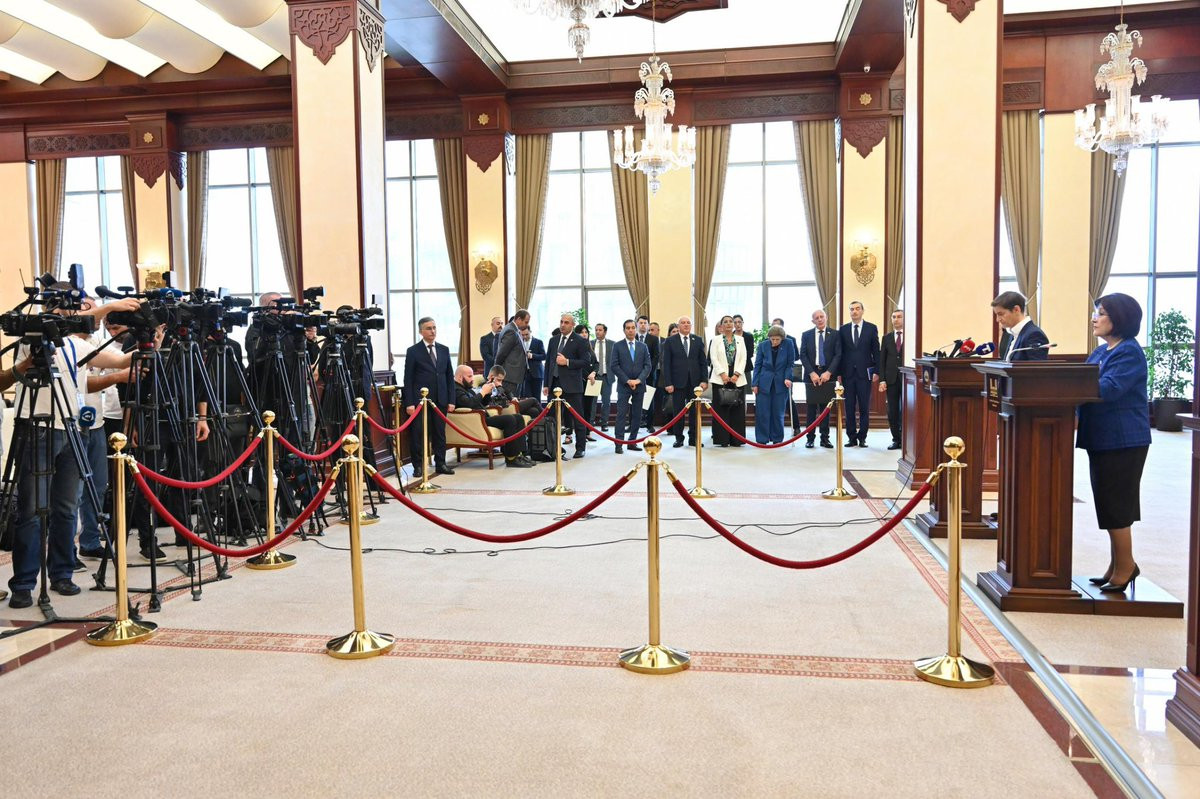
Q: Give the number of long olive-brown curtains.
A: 12